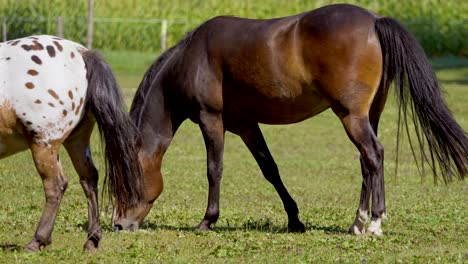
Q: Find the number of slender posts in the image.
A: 4